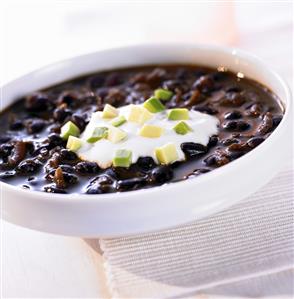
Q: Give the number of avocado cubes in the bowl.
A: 14